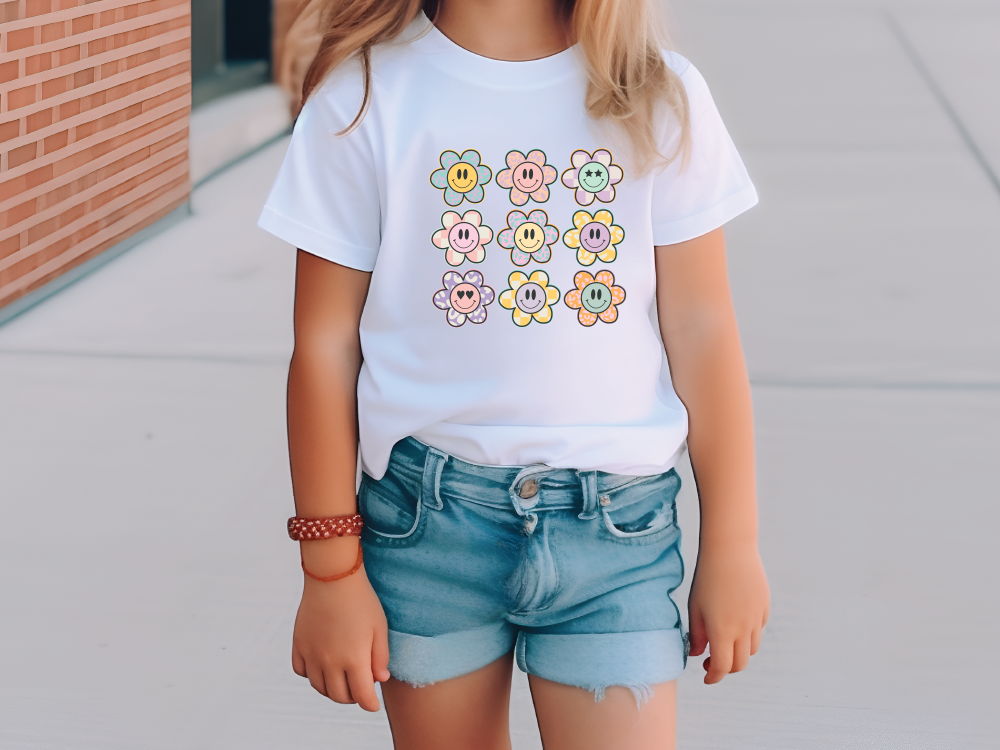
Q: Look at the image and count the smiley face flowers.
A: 9